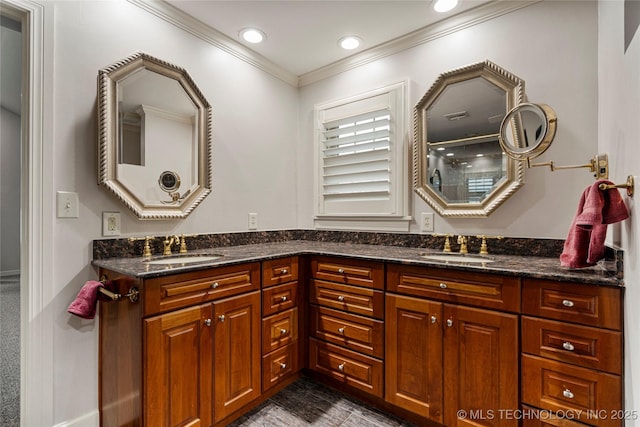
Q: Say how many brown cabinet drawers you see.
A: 14